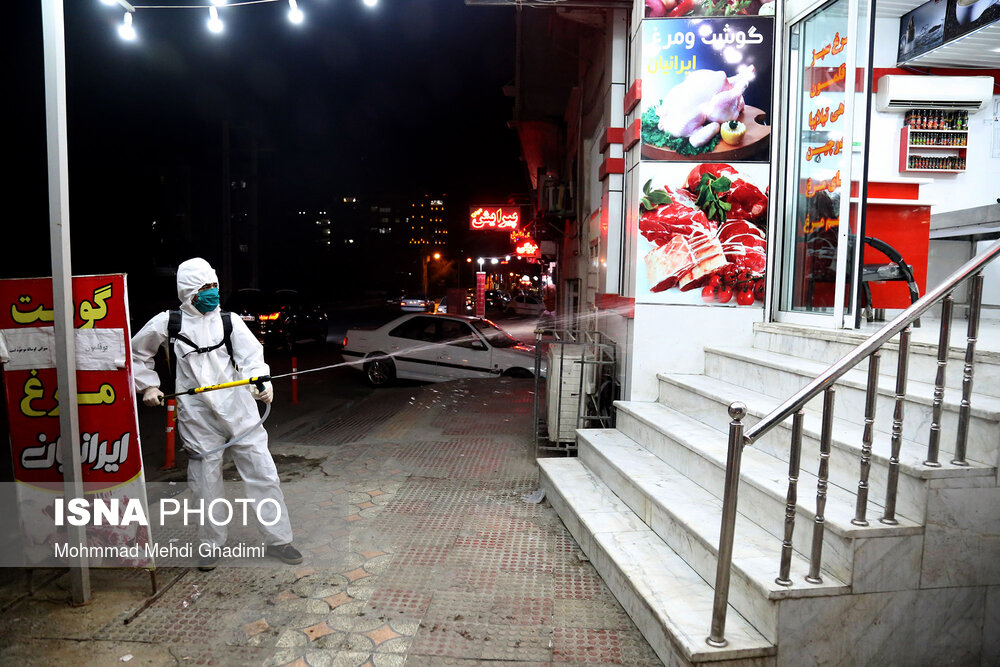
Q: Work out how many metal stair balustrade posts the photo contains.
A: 7